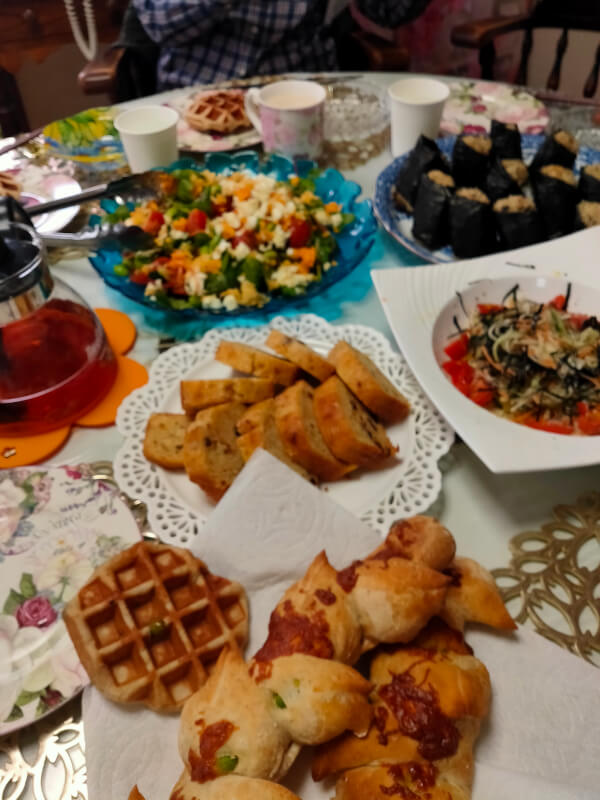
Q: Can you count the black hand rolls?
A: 11